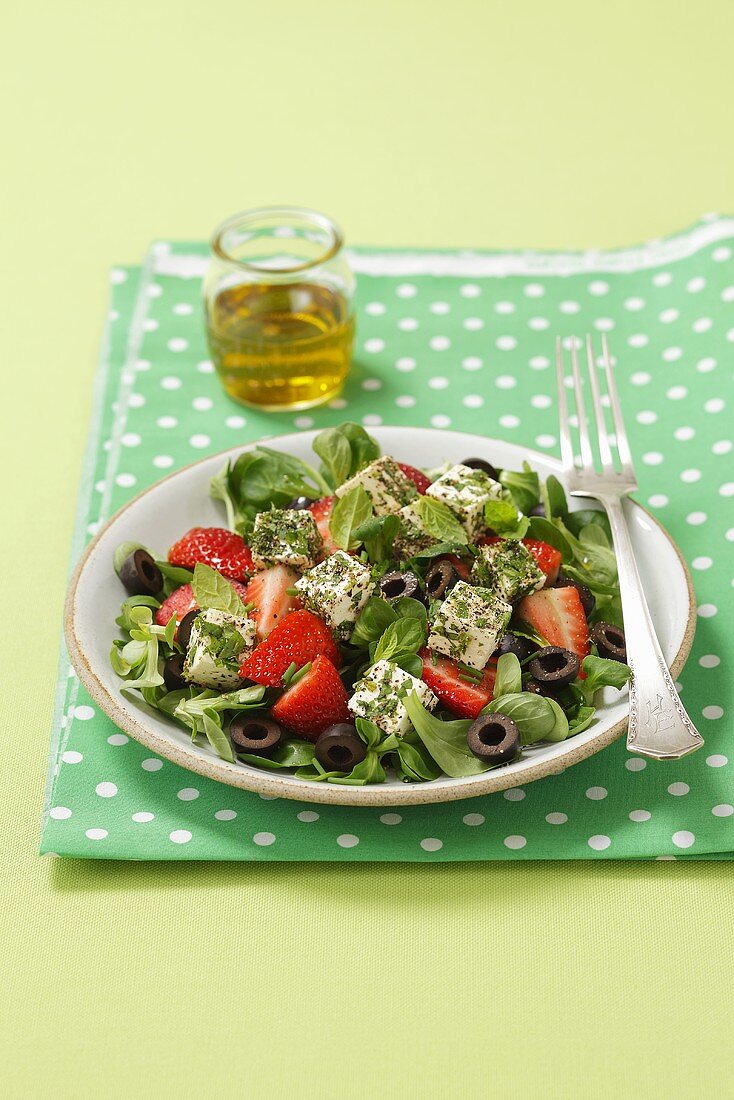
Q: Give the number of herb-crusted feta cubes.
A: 9